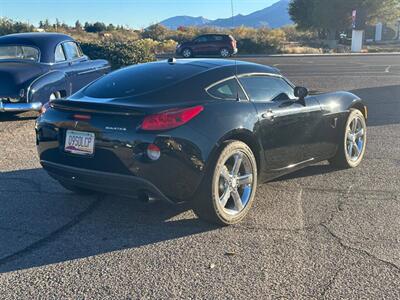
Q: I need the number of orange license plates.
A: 0